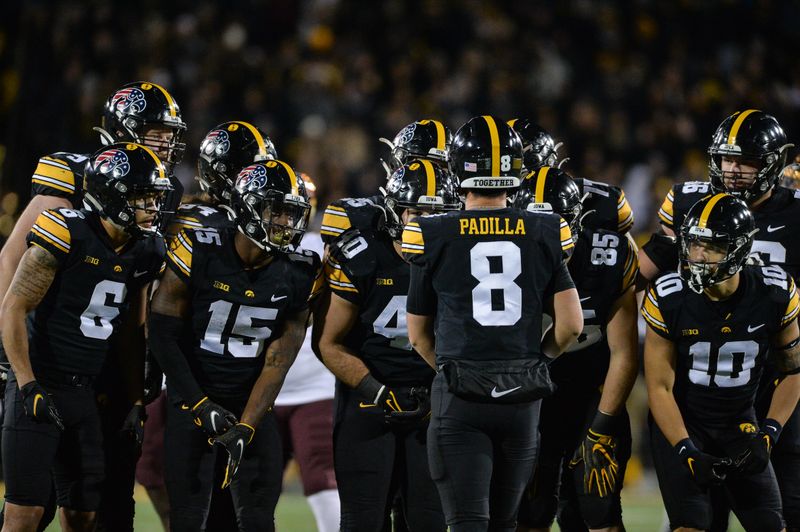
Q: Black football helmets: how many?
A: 11